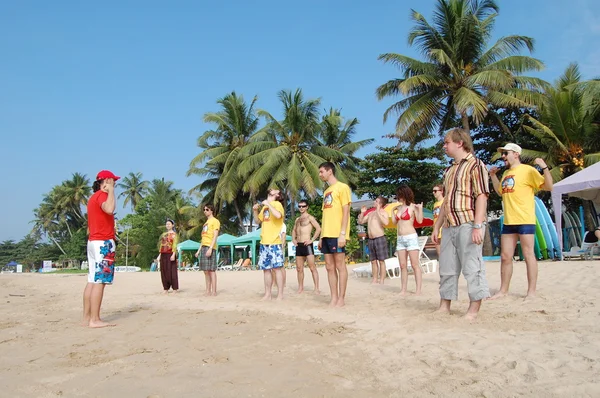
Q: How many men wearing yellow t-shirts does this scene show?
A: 5